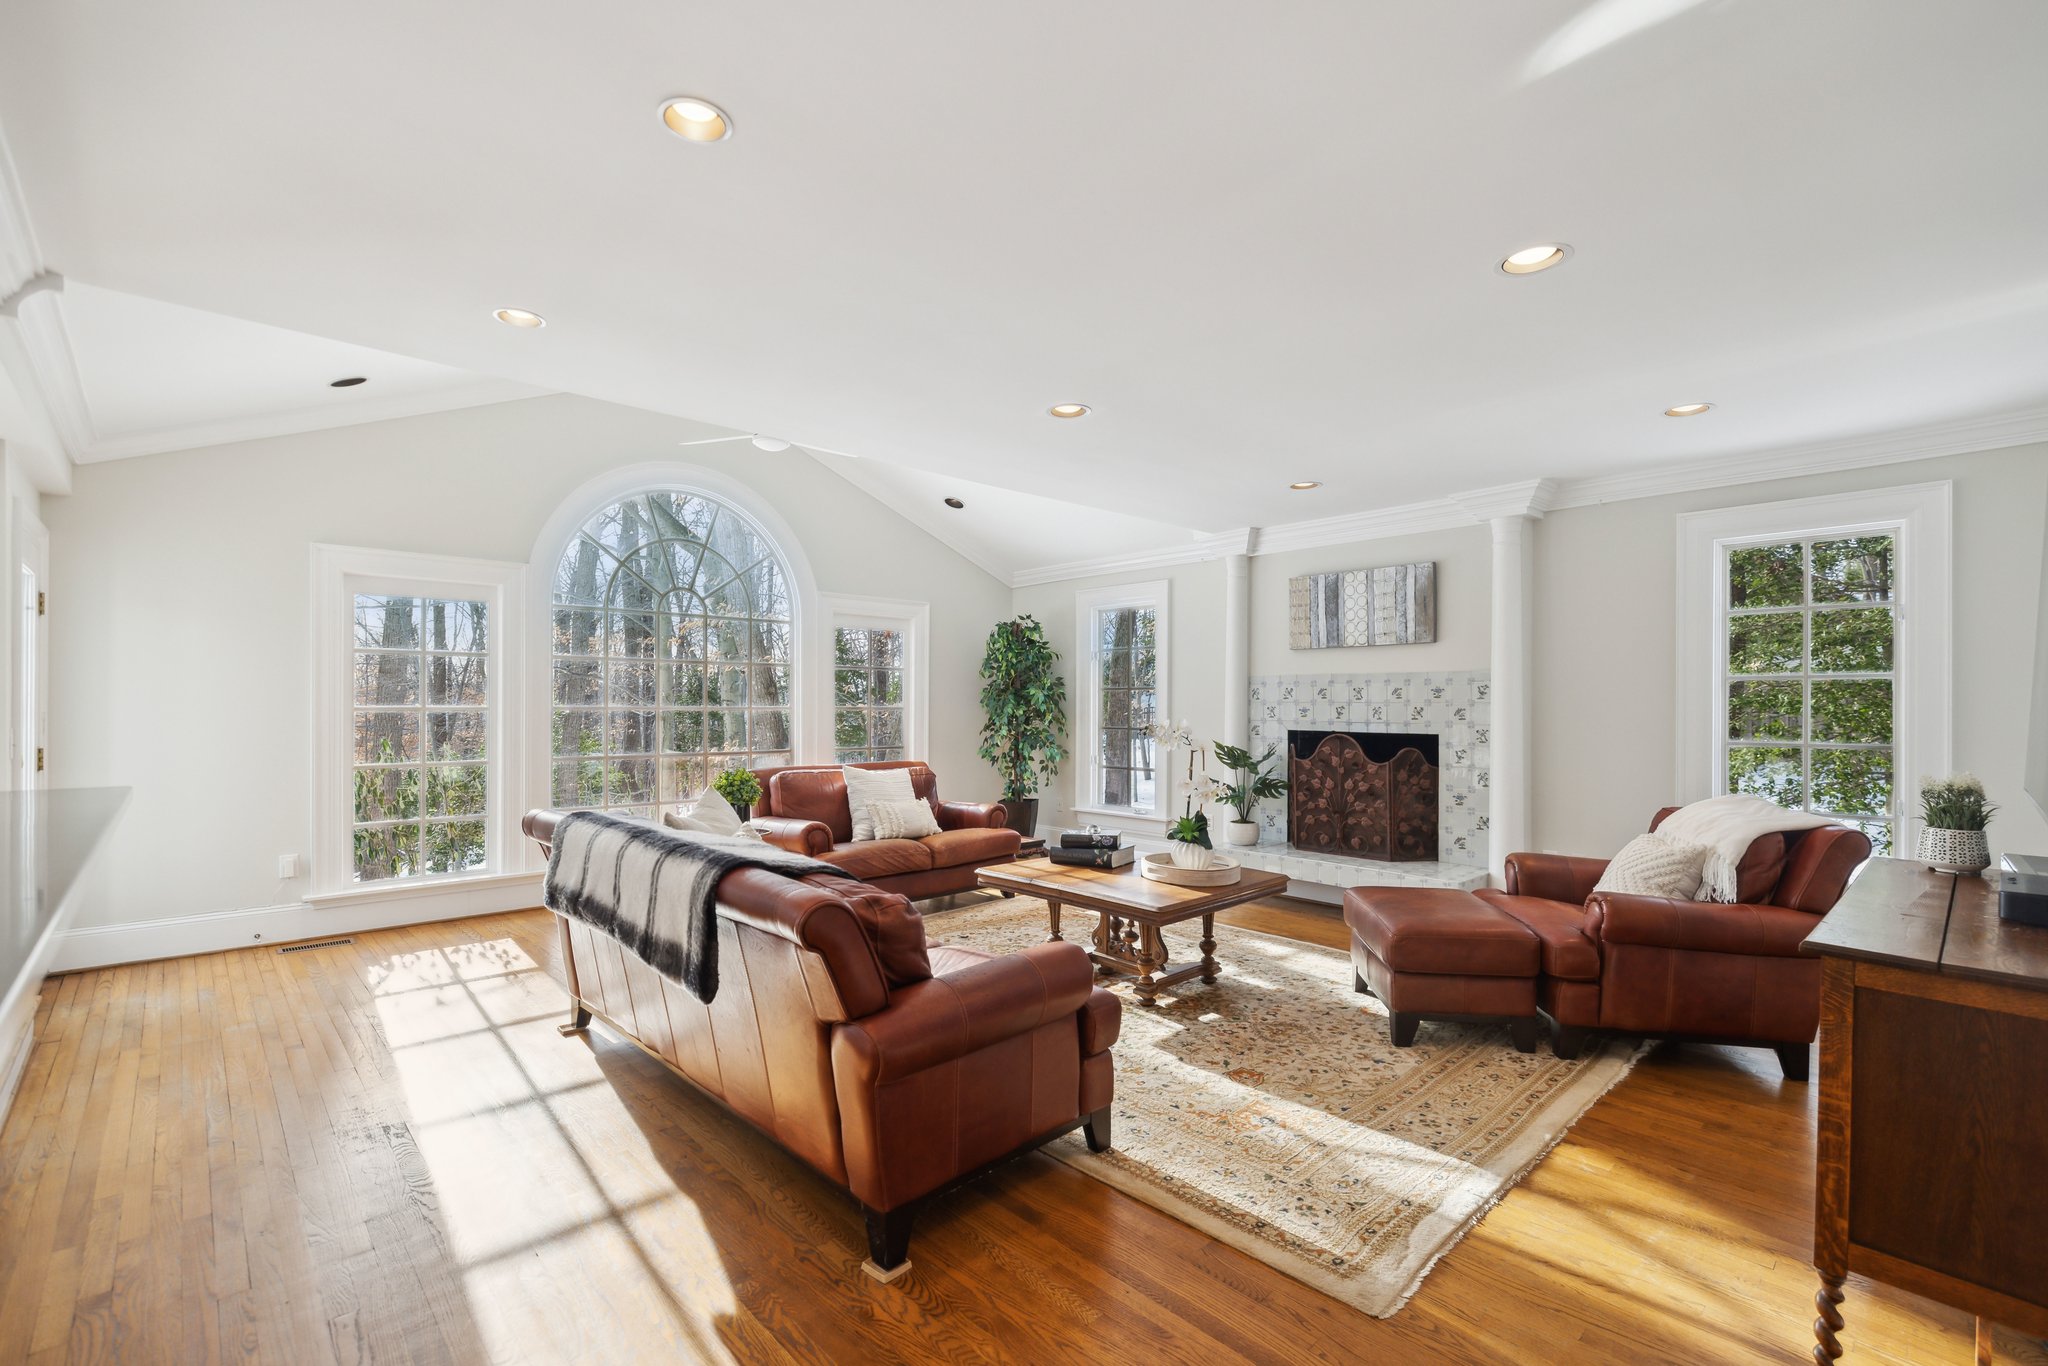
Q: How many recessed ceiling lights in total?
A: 8